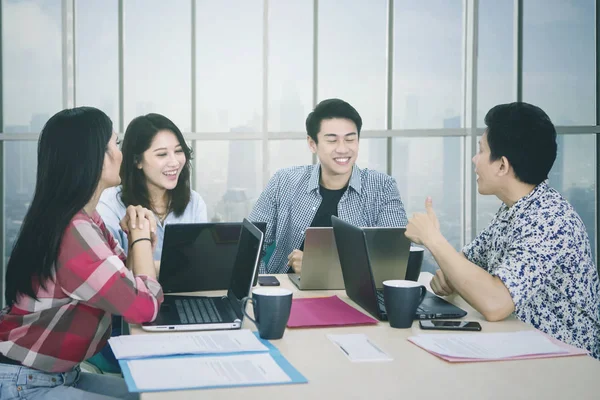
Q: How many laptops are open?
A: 4